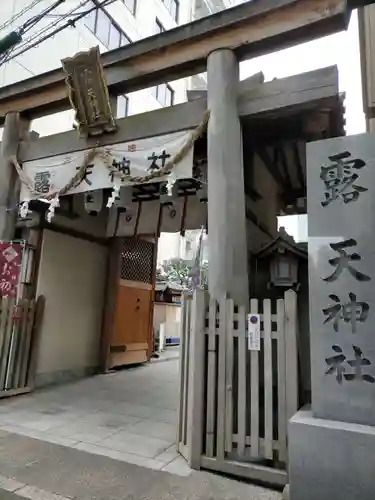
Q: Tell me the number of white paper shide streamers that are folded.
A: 4